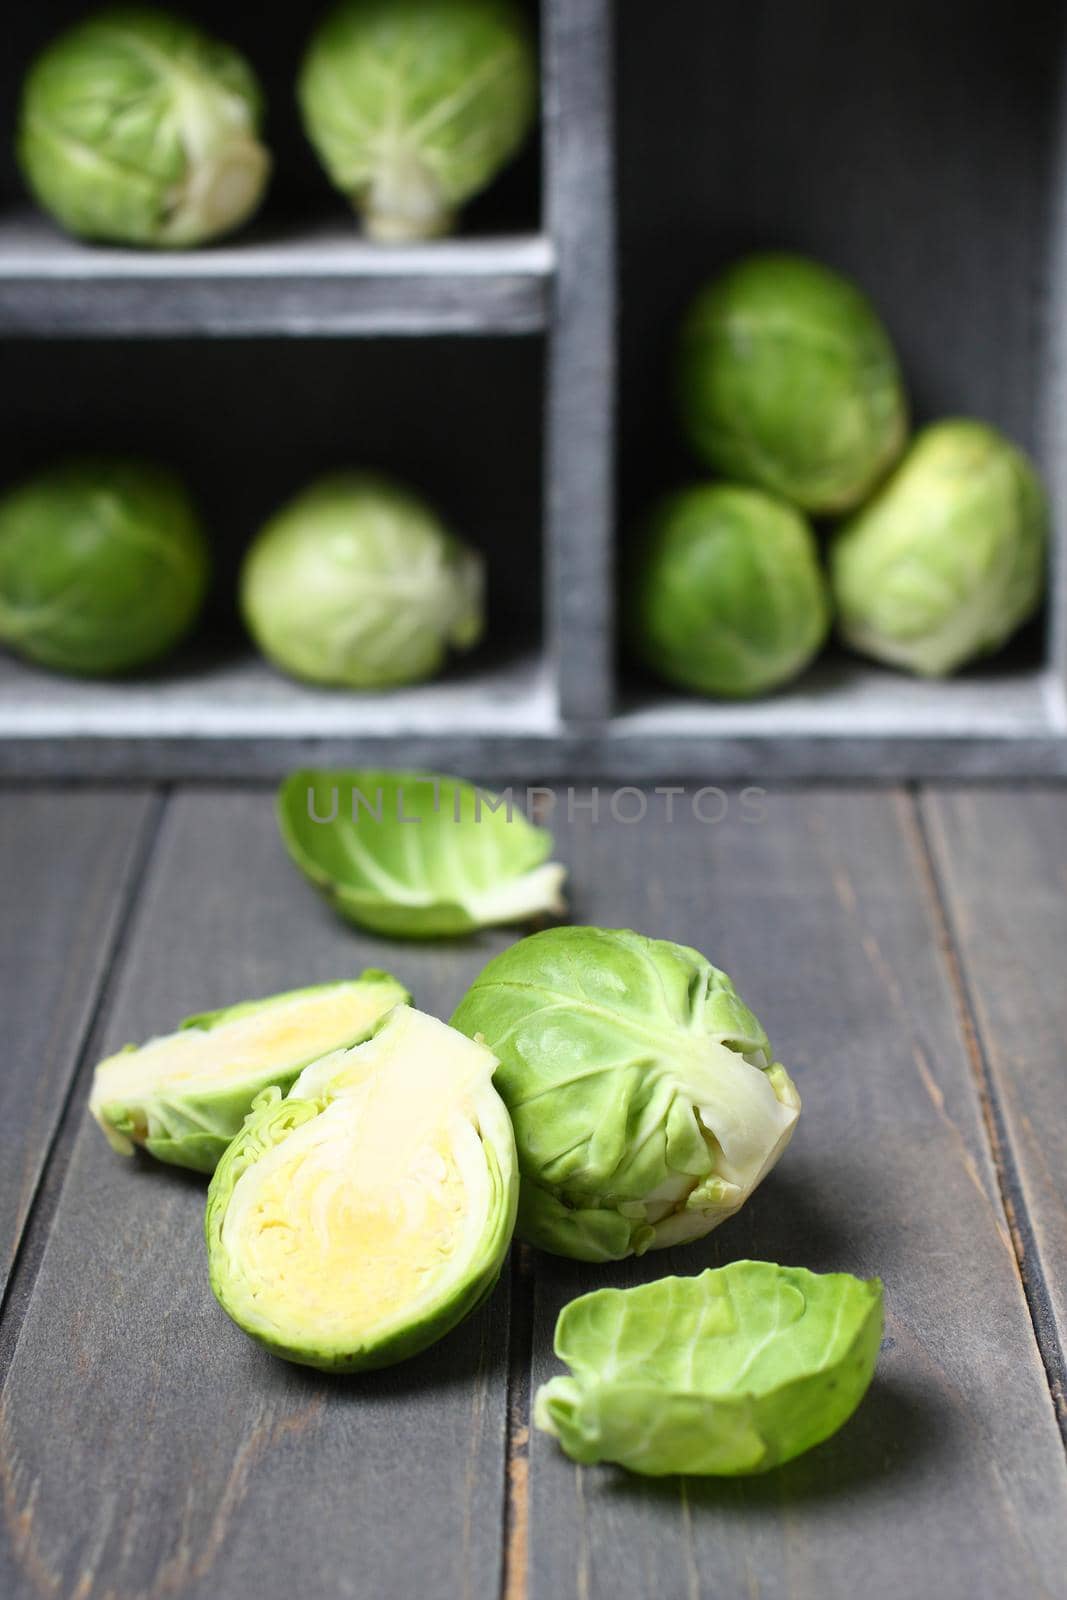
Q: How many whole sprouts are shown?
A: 8